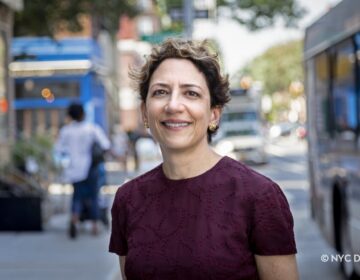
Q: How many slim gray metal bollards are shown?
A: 0